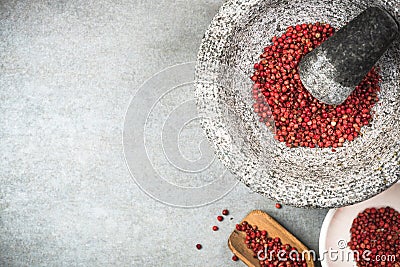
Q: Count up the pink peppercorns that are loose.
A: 6